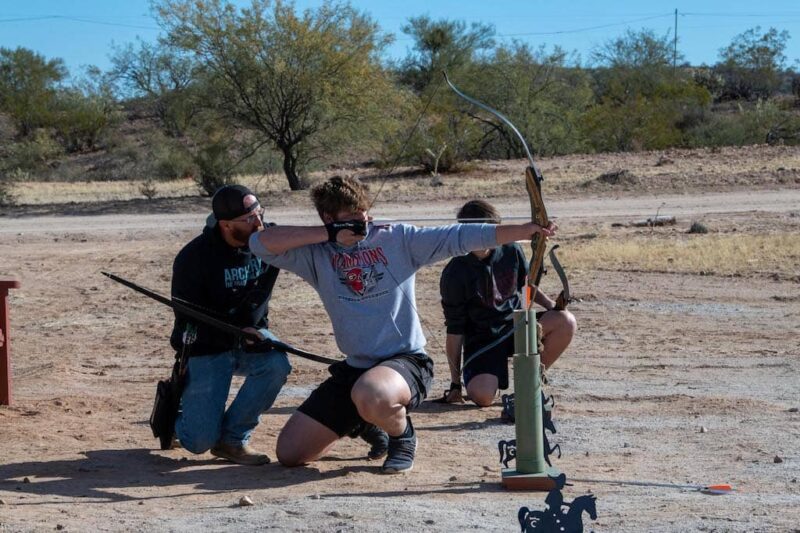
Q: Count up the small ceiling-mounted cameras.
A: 0